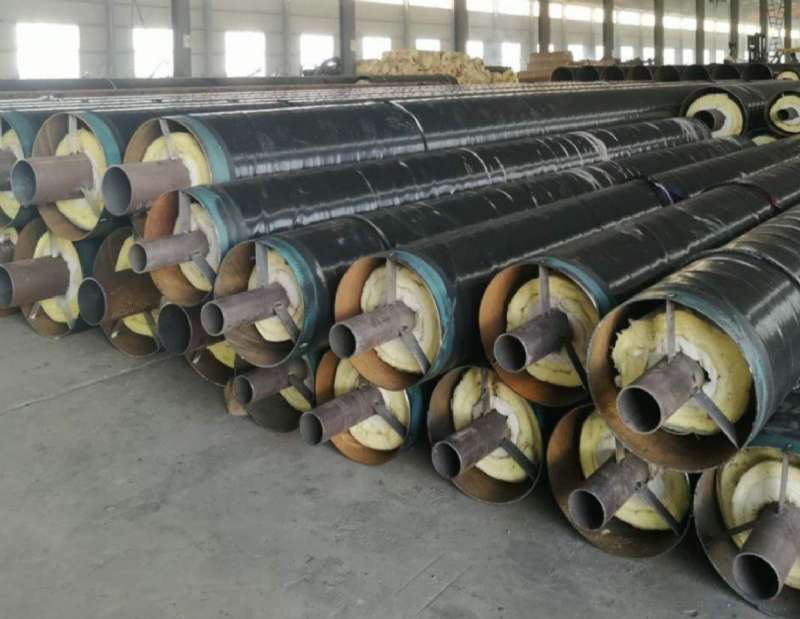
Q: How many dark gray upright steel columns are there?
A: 10